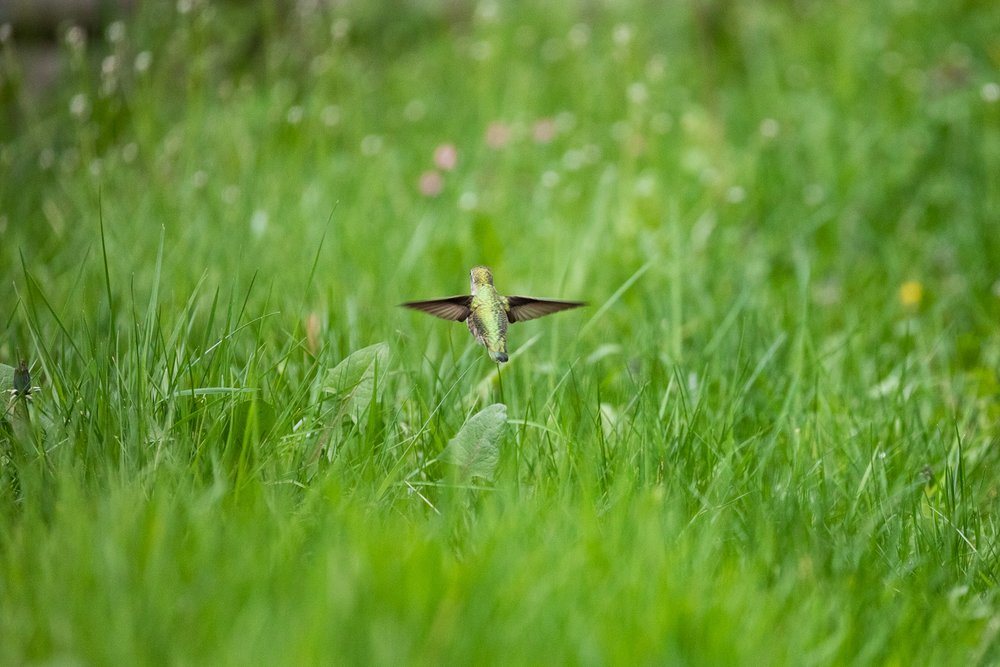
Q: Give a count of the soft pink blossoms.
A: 4